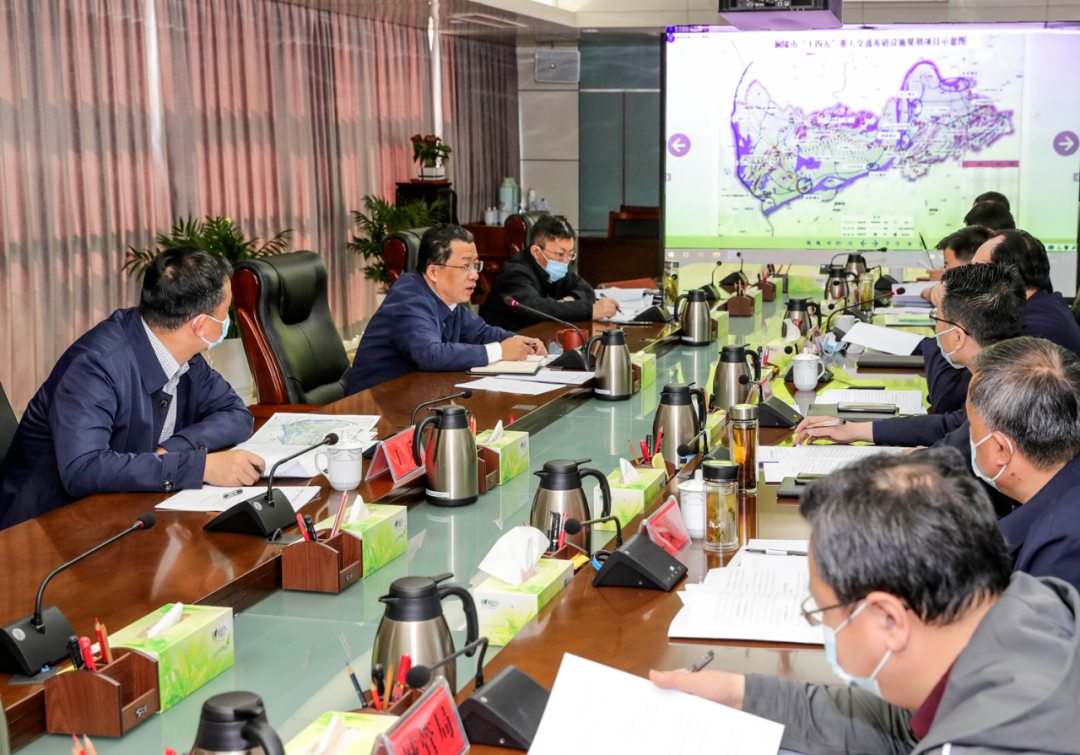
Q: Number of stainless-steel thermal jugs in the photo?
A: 11